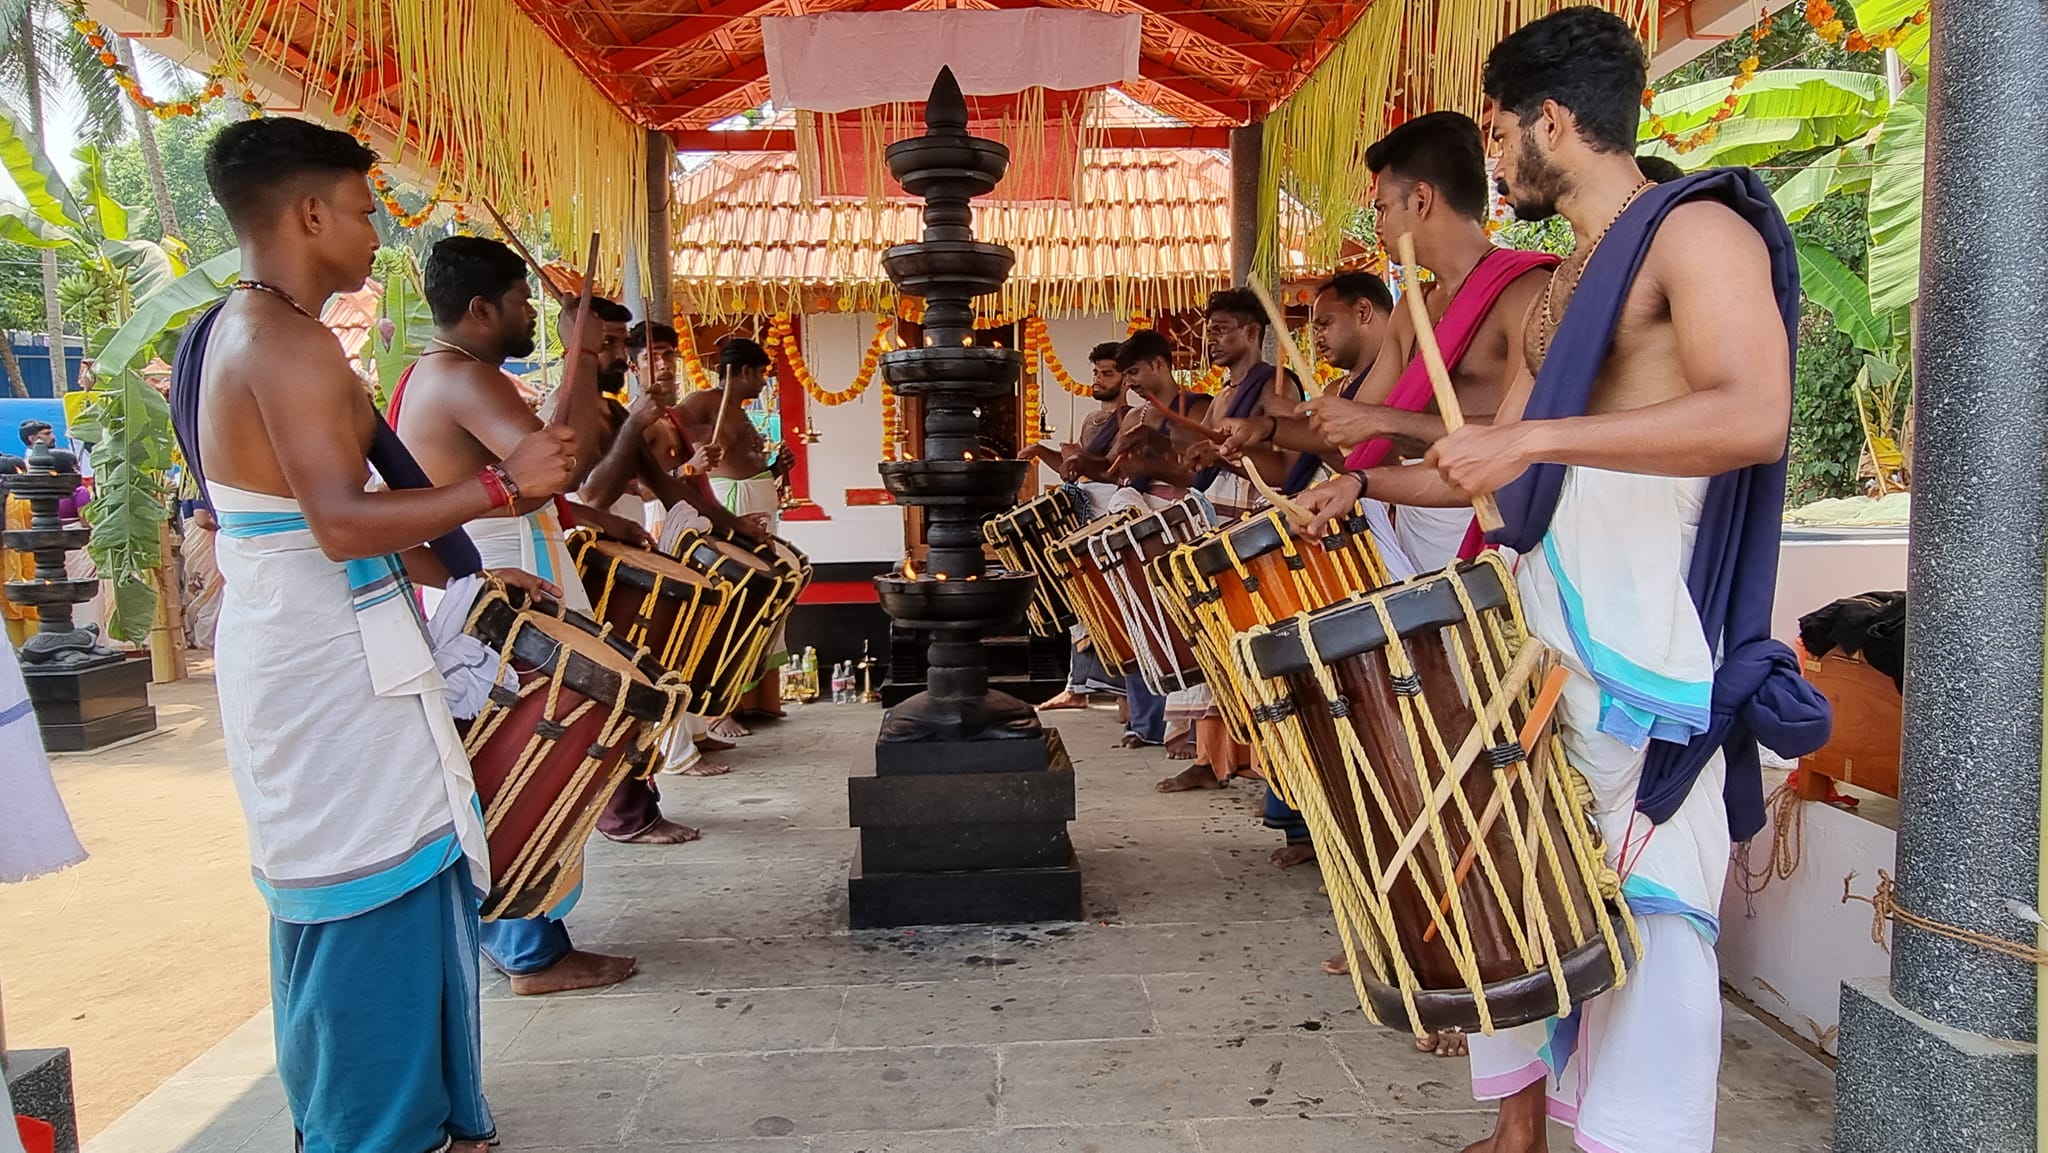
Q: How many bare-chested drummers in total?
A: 11